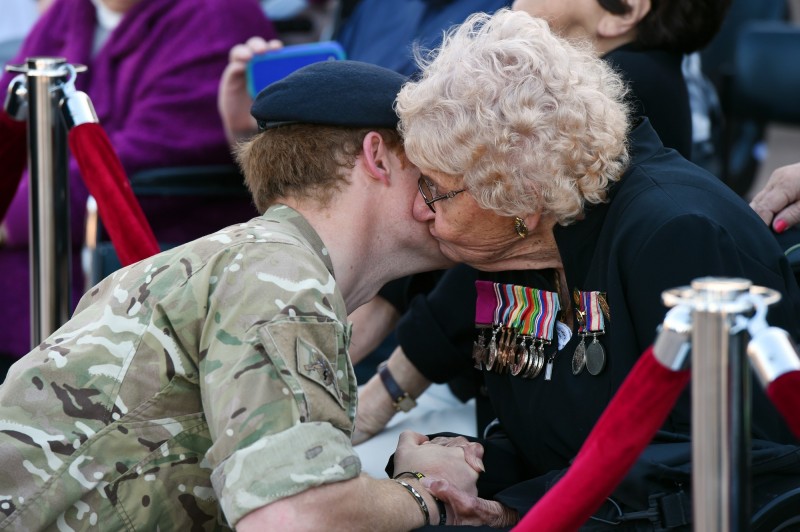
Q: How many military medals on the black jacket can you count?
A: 10